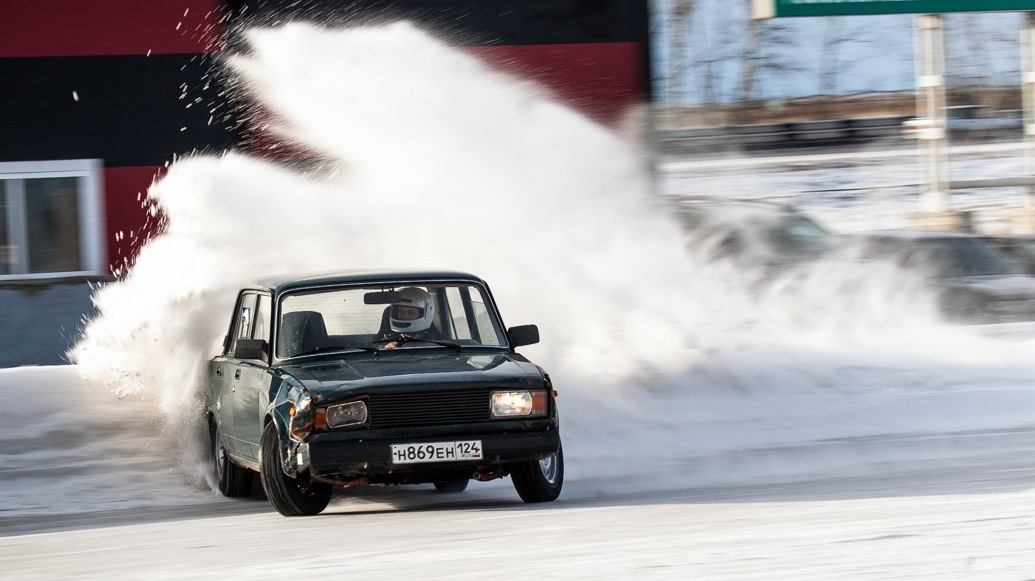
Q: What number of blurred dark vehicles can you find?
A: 2